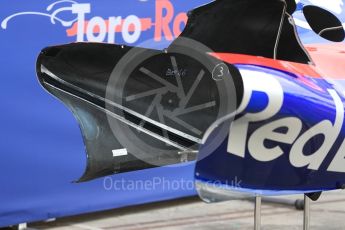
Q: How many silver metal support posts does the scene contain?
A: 2